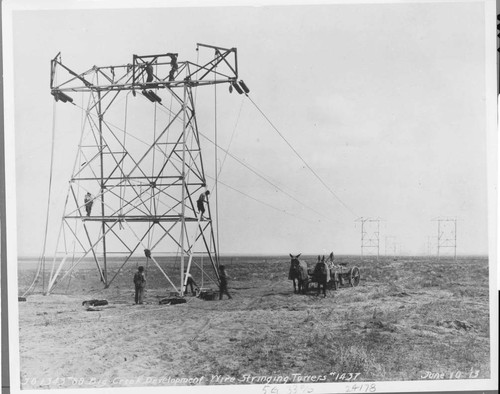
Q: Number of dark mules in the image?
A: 2